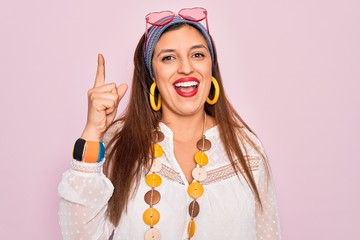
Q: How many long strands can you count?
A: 2